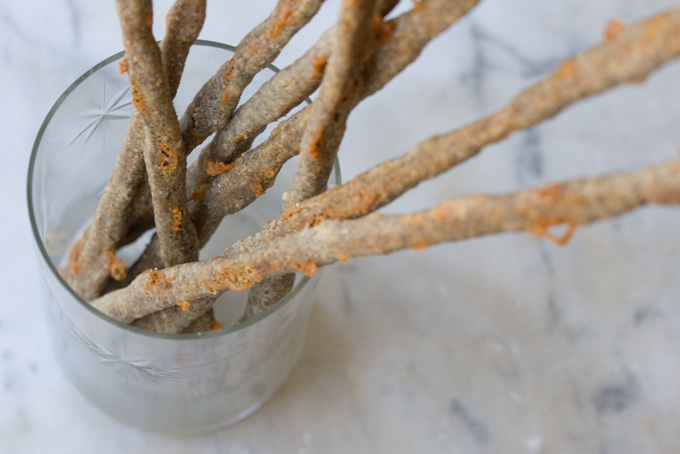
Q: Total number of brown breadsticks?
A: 8